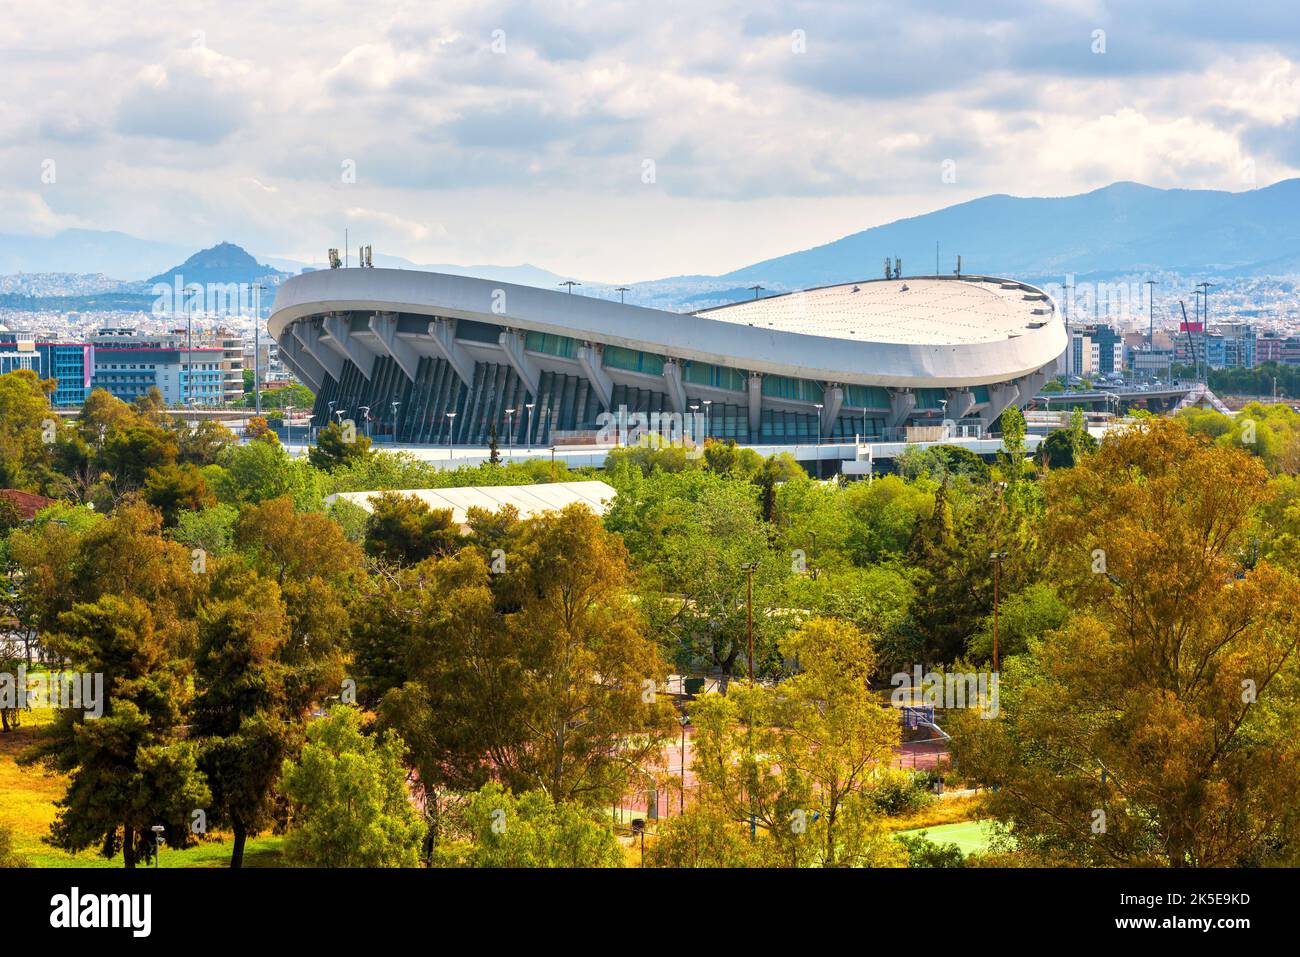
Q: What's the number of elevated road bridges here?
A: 1